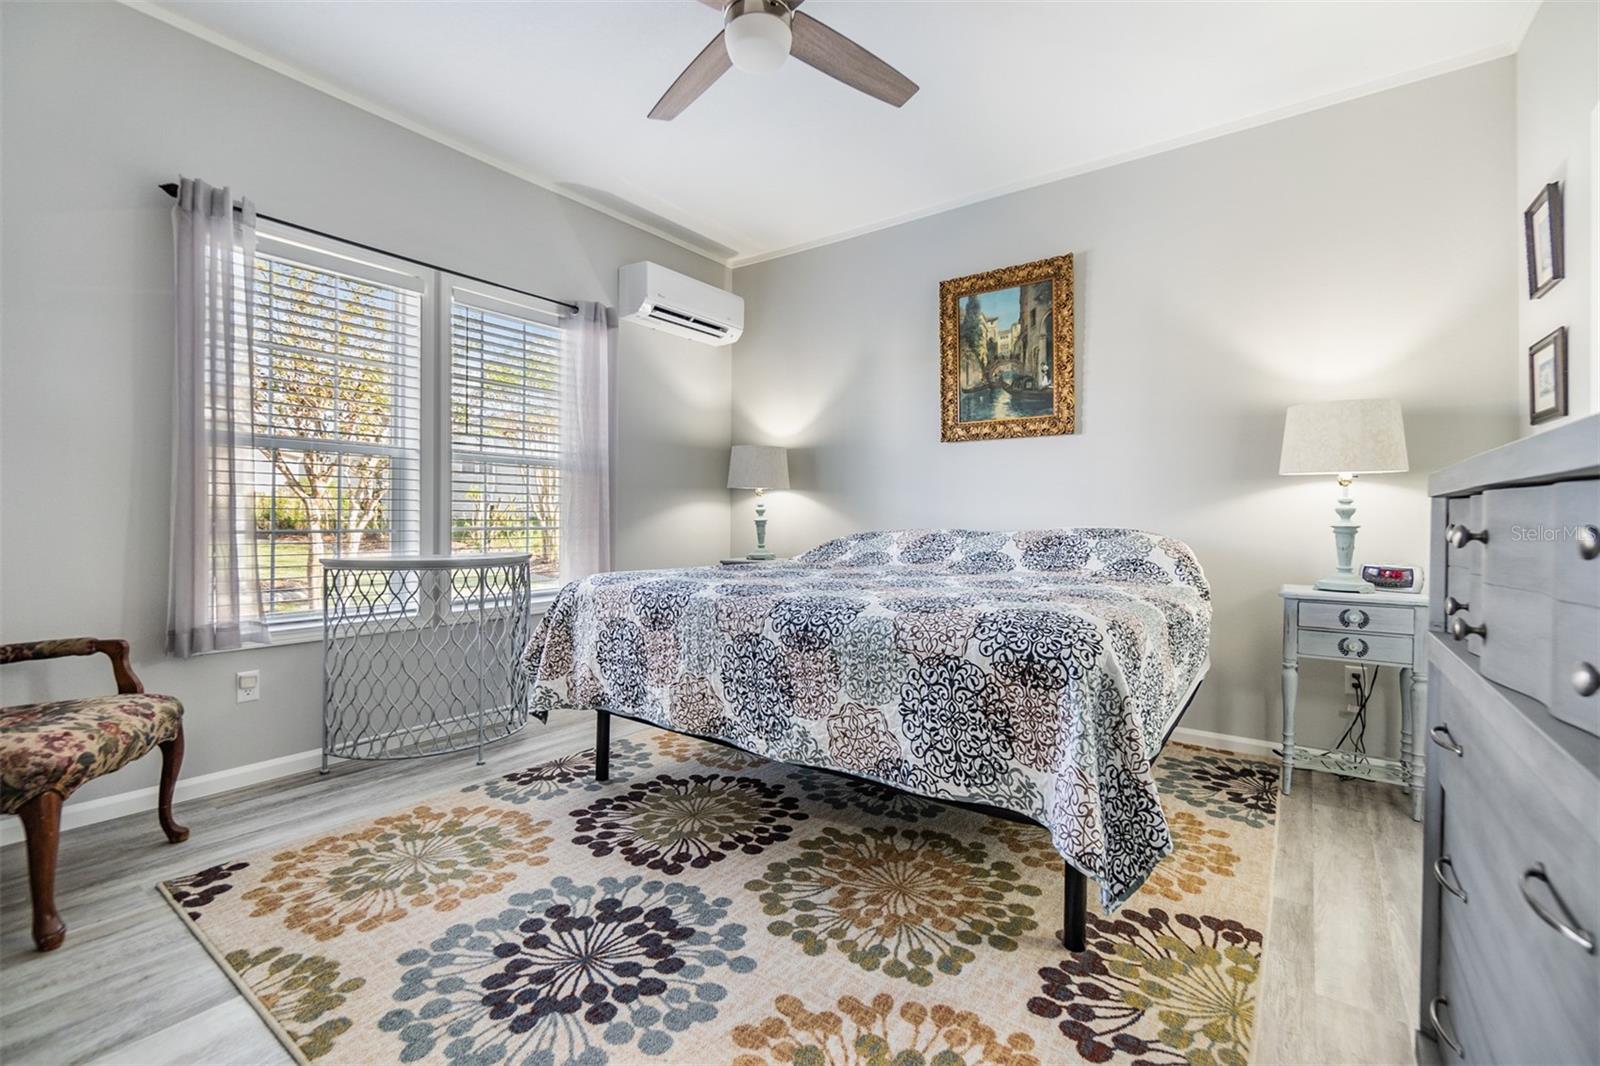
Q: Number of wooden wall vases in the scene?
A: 0